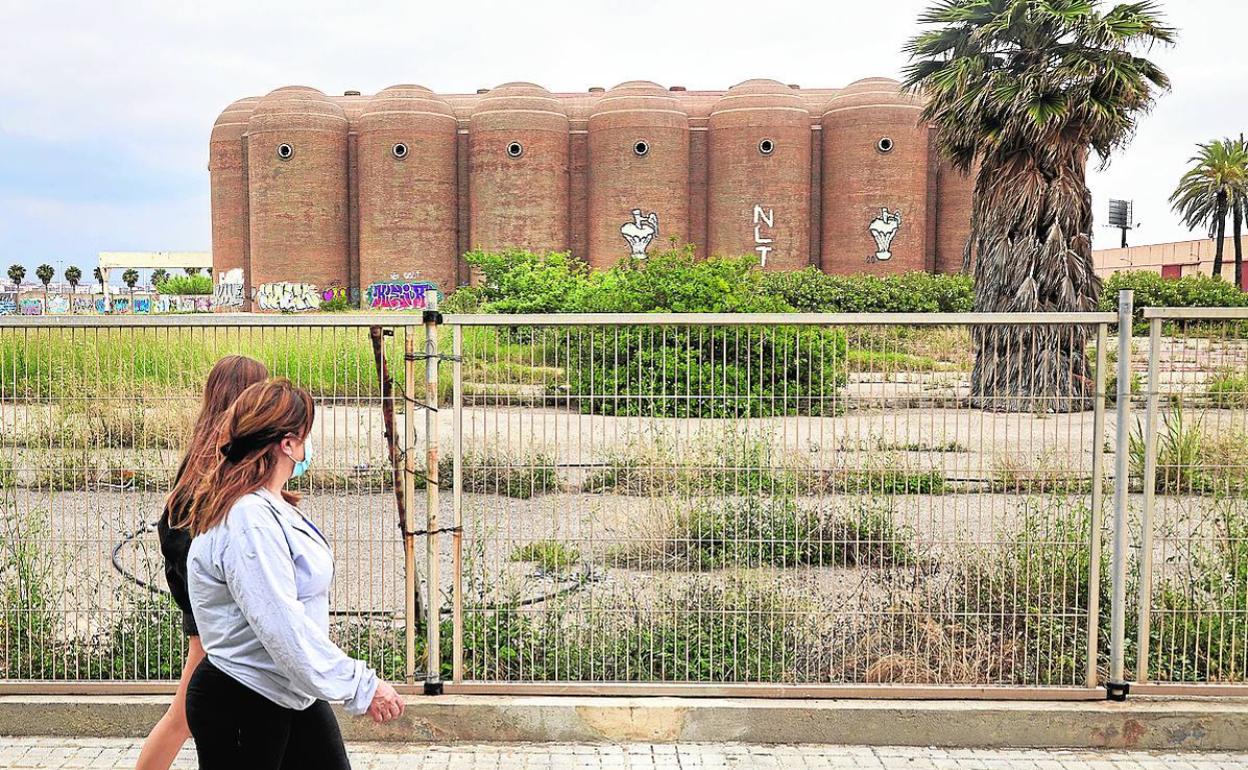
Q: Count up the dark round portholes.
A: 6